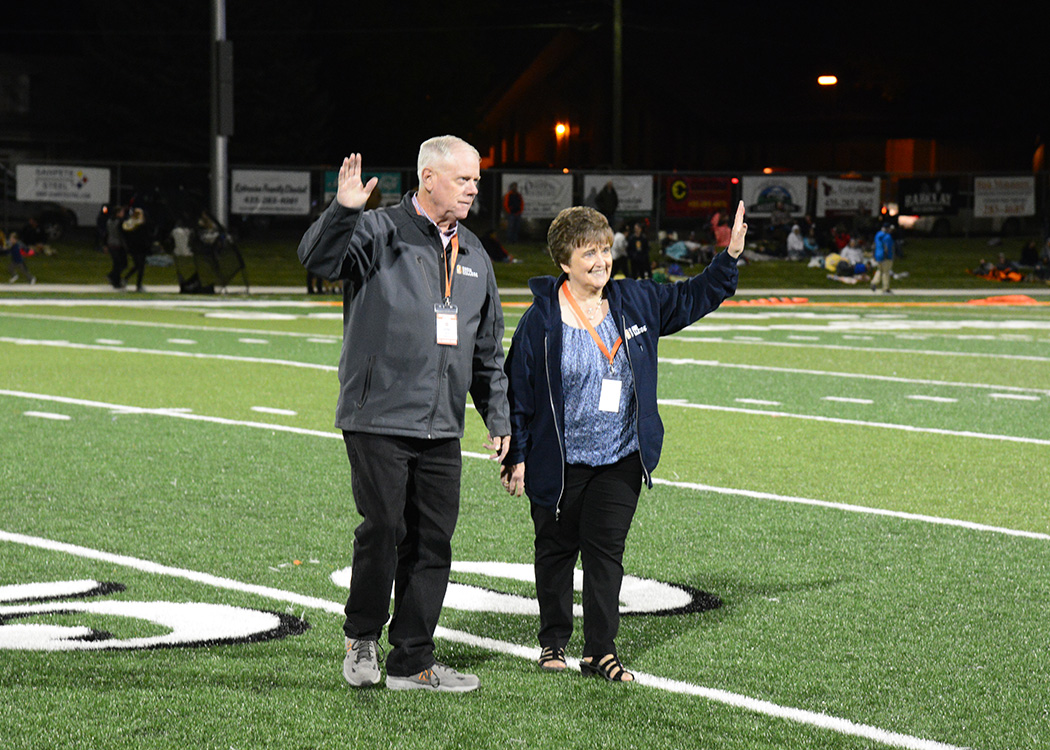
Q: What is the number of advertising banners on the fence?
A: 10